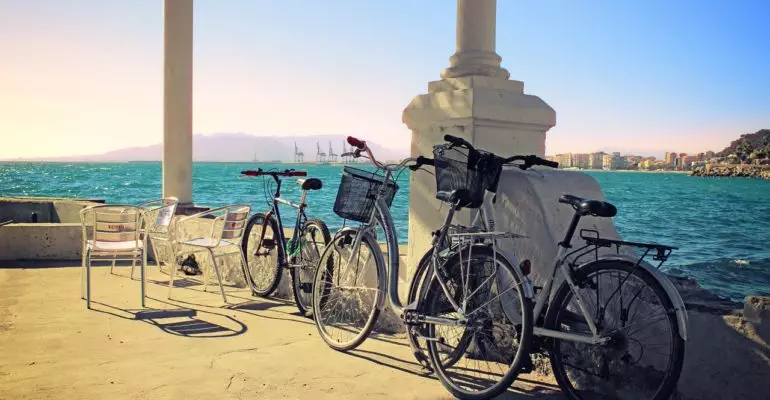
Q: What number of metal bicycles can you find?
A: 3